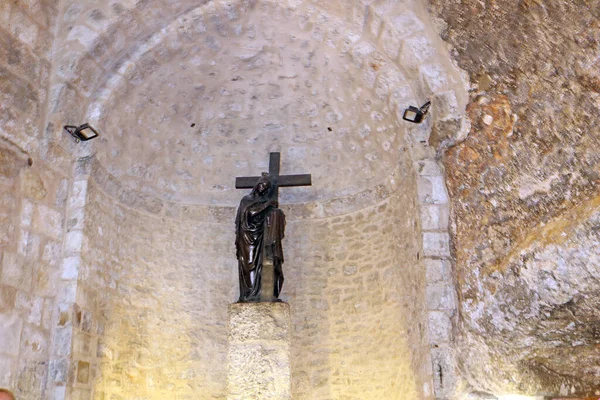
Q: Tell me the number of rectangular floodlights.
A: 2